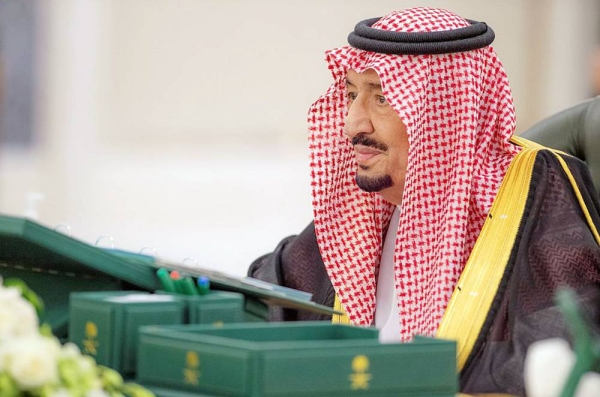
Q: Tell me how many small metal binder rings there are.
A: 4